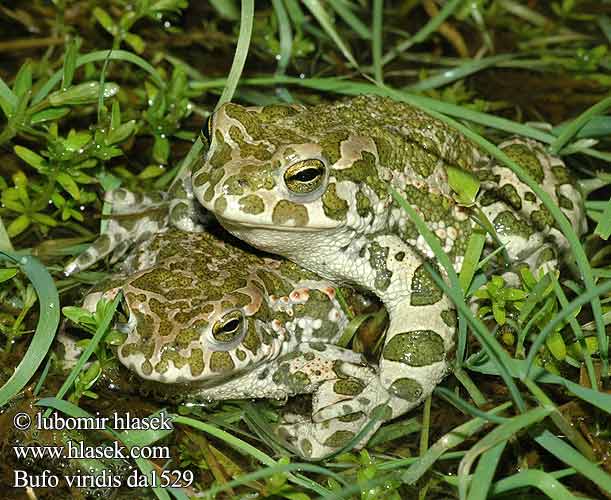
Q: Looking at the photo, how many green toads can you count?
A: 2